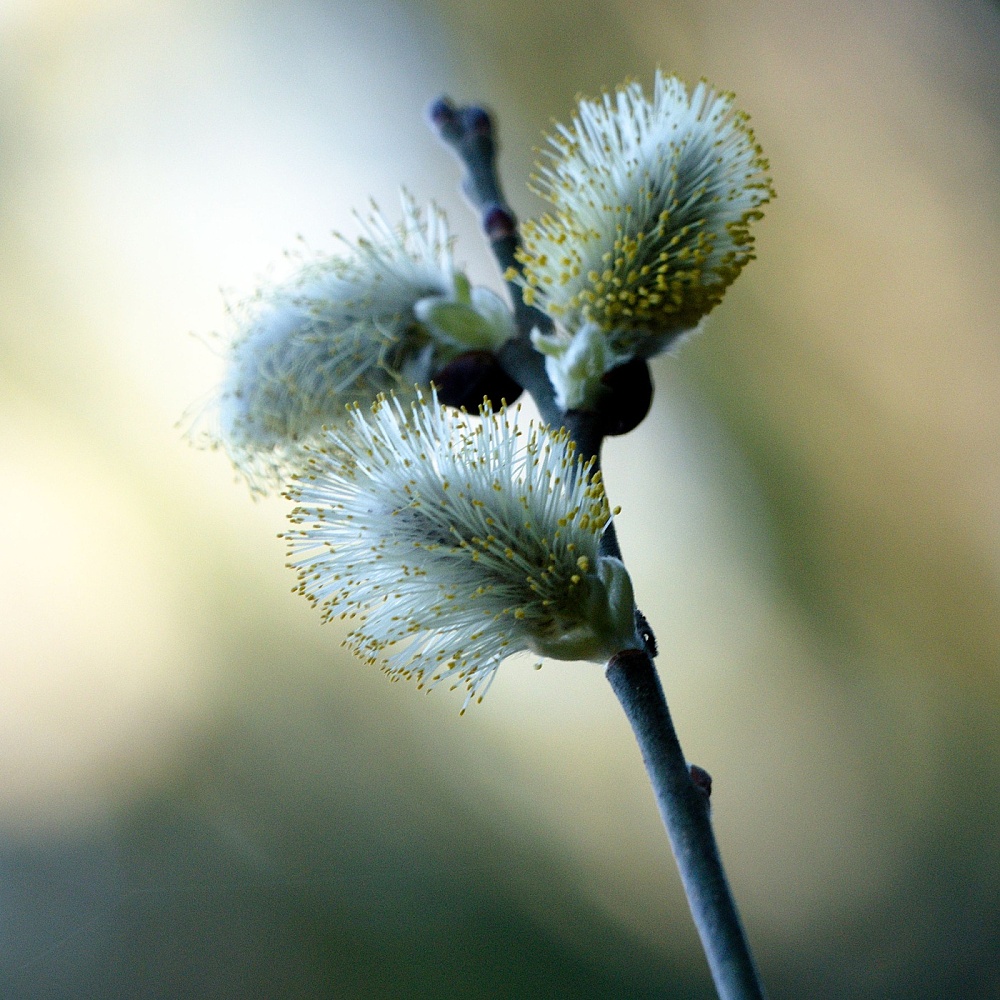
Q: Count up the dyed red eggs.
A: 0